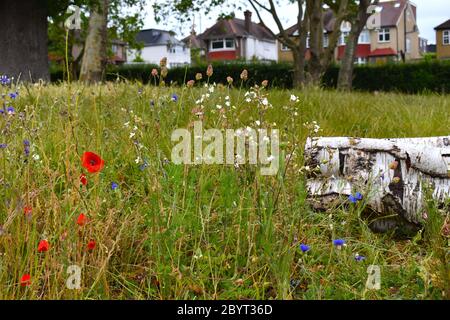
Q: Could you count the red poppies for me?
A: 7